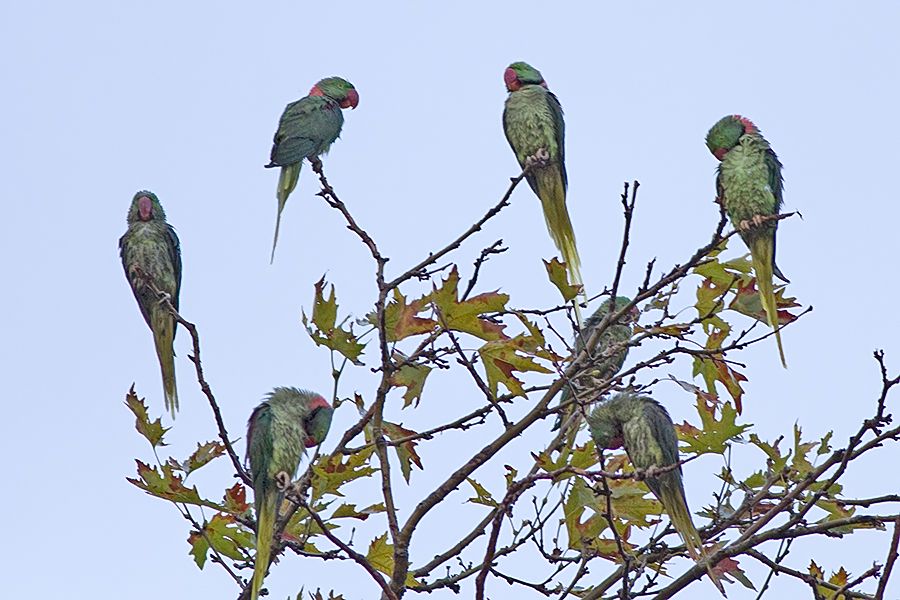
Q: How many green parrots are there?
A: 7